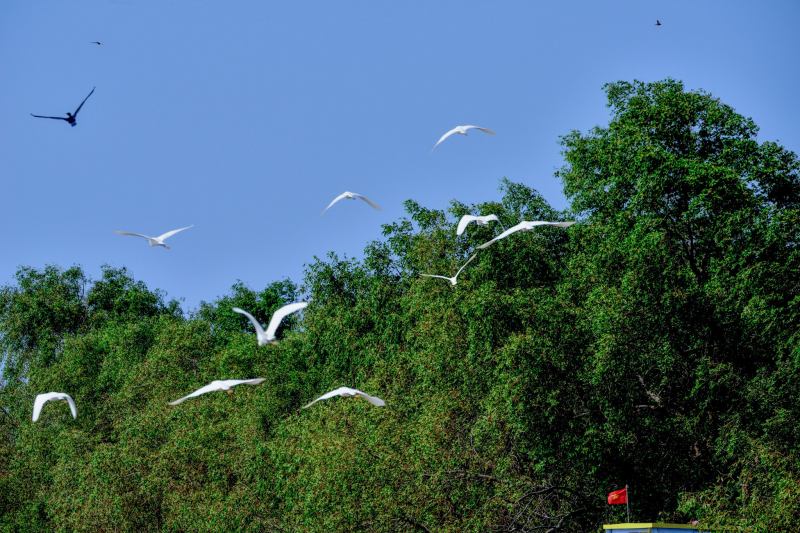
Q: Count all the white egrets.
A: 10